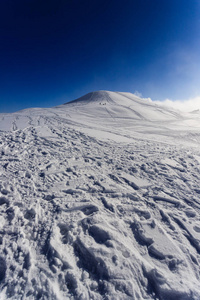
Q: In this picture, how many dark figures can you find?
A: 3